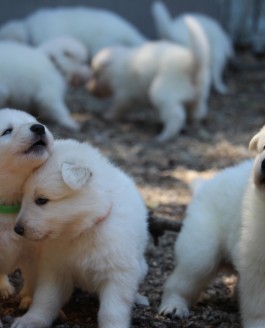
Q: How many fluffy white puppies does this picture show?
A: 7